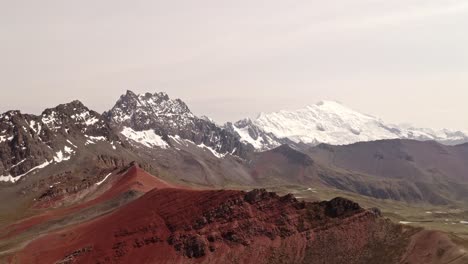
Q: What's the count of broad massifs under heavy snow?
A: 1